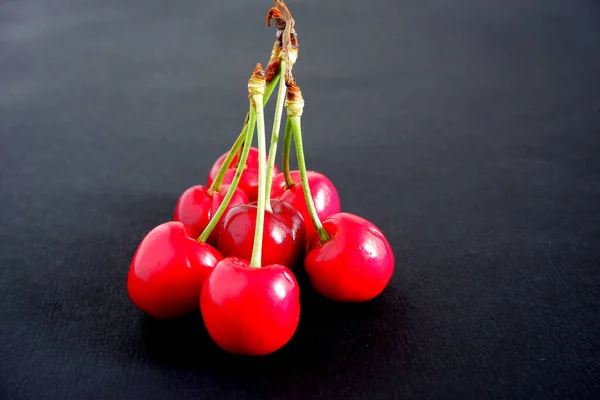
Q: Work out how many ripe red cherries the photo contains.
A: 7